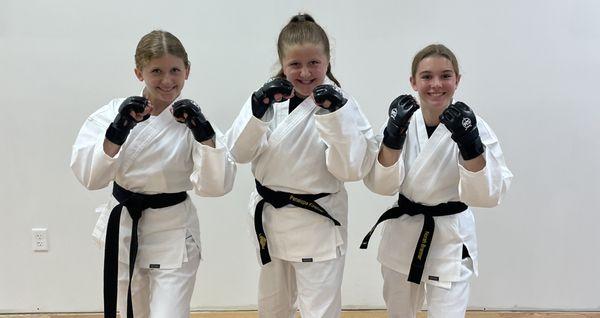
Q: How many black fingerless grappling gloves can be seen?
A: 6